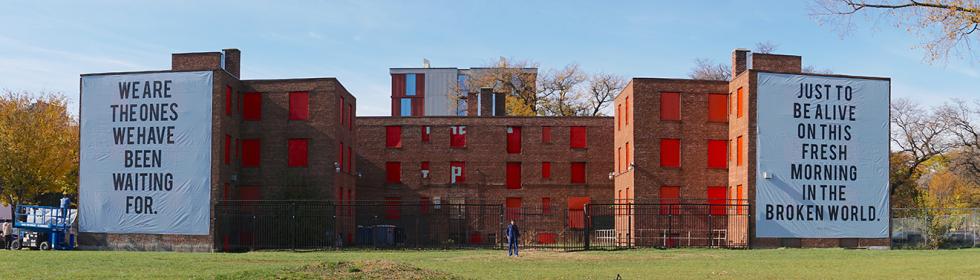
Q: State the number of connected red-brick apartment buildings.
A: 3